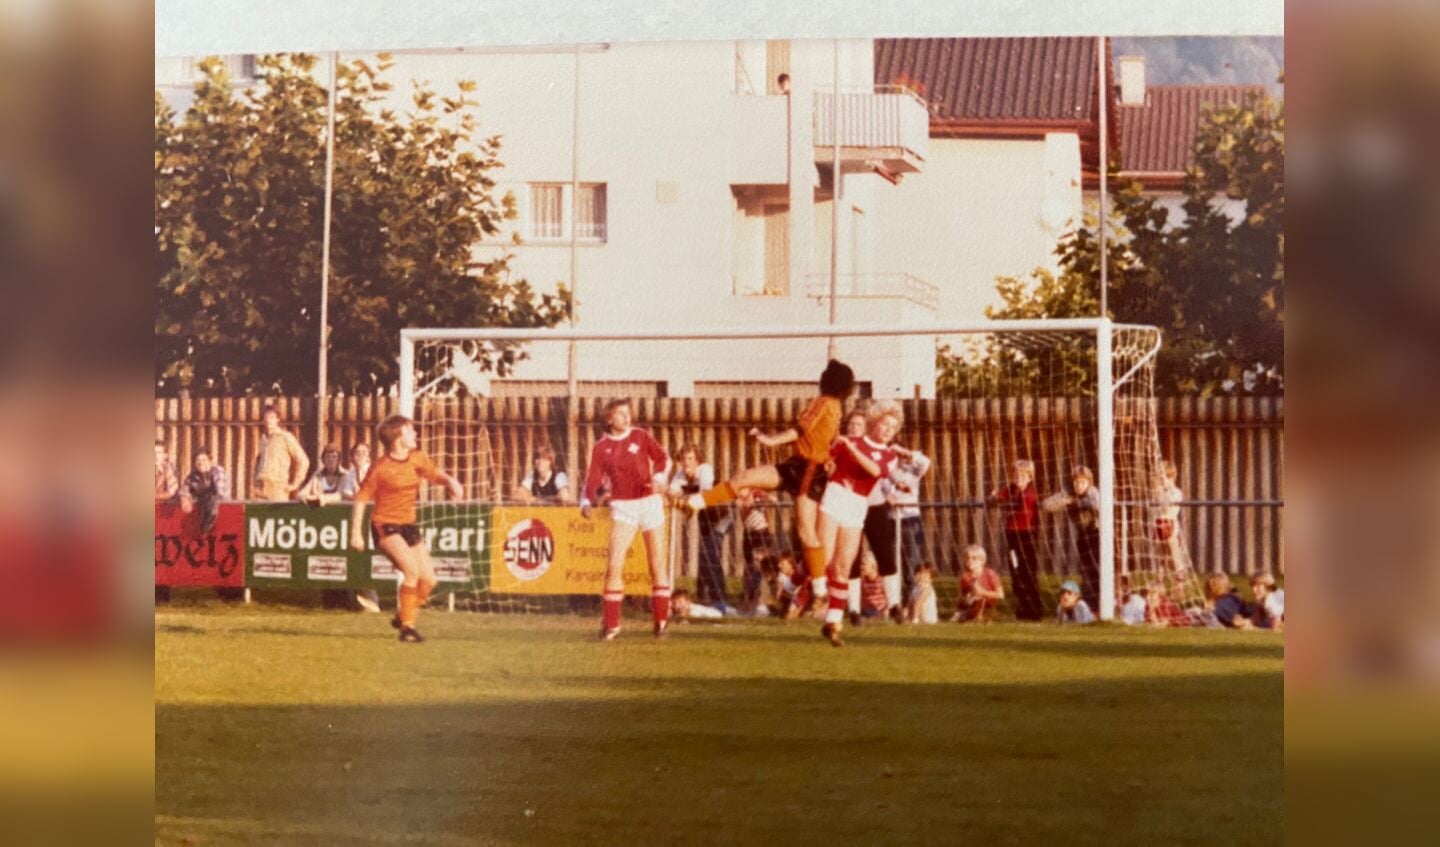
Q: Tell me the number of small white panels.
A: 4